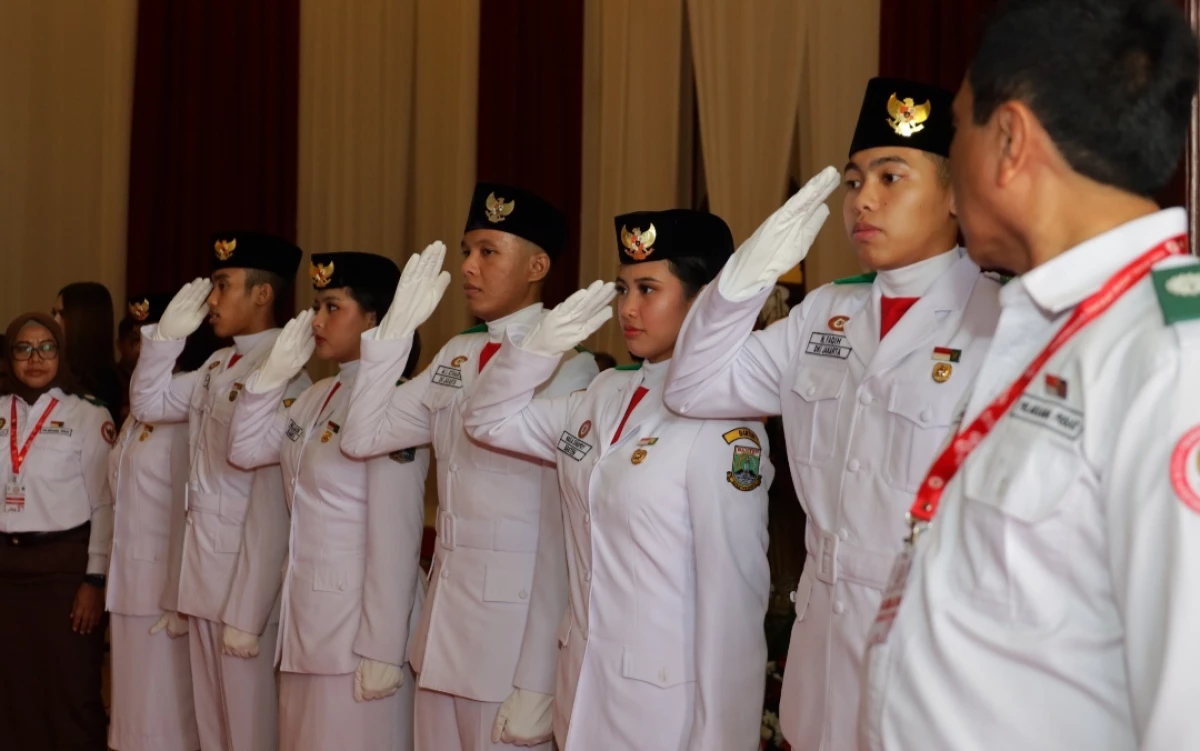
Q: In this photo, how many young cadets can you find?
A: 6